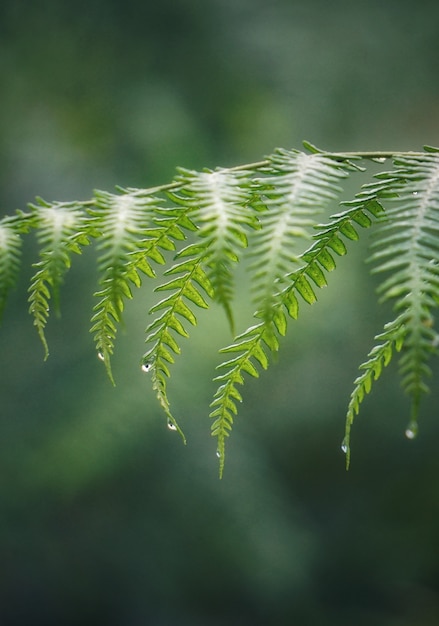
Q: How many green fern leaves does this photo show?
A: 11